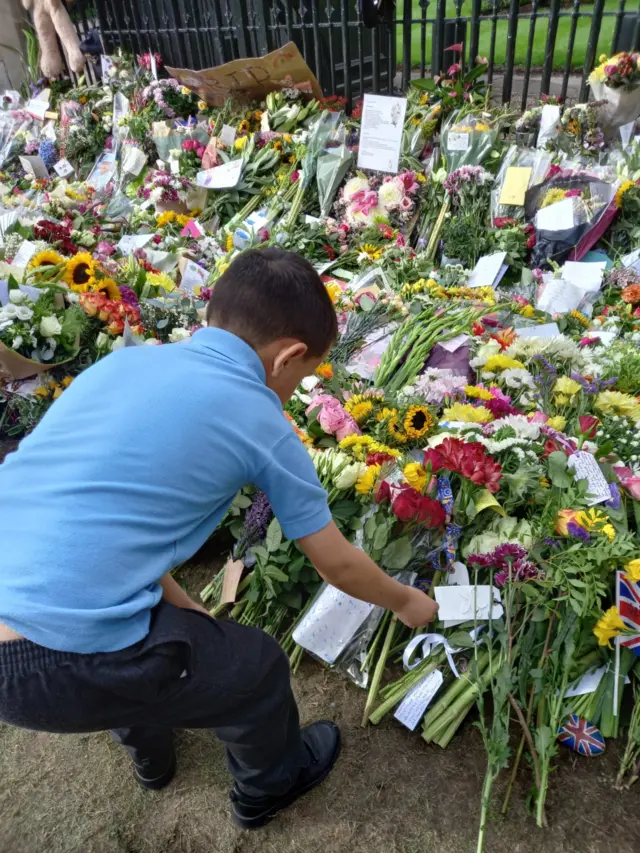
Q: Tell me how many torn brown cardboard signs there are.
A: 1